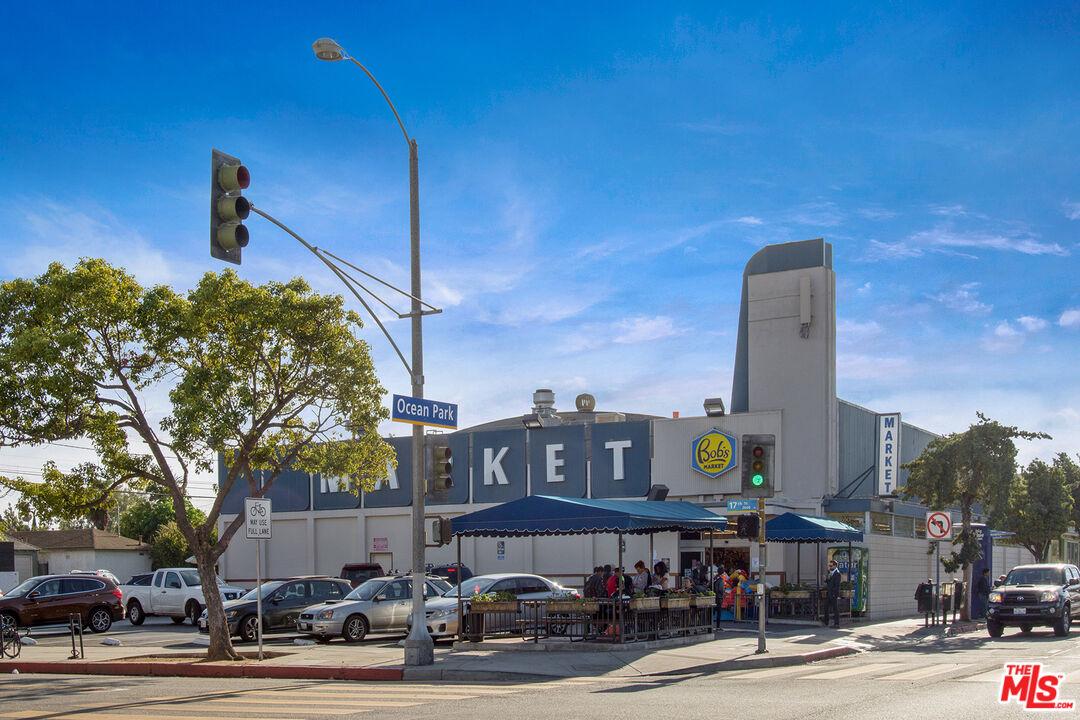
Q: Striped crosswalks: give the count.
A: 2